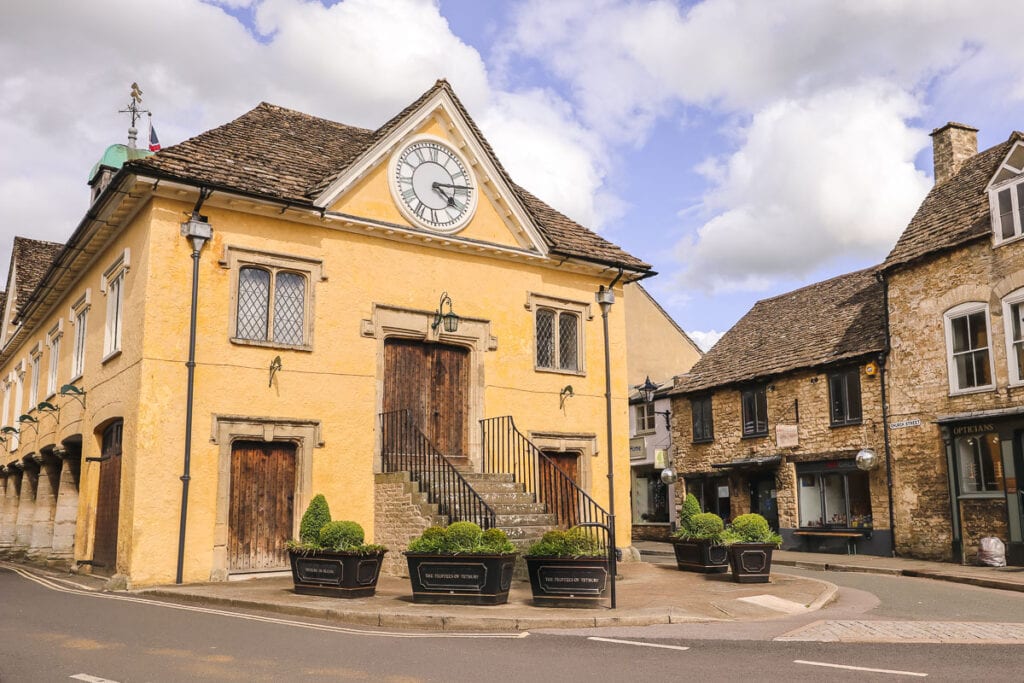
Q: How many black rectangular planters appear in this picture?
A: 5